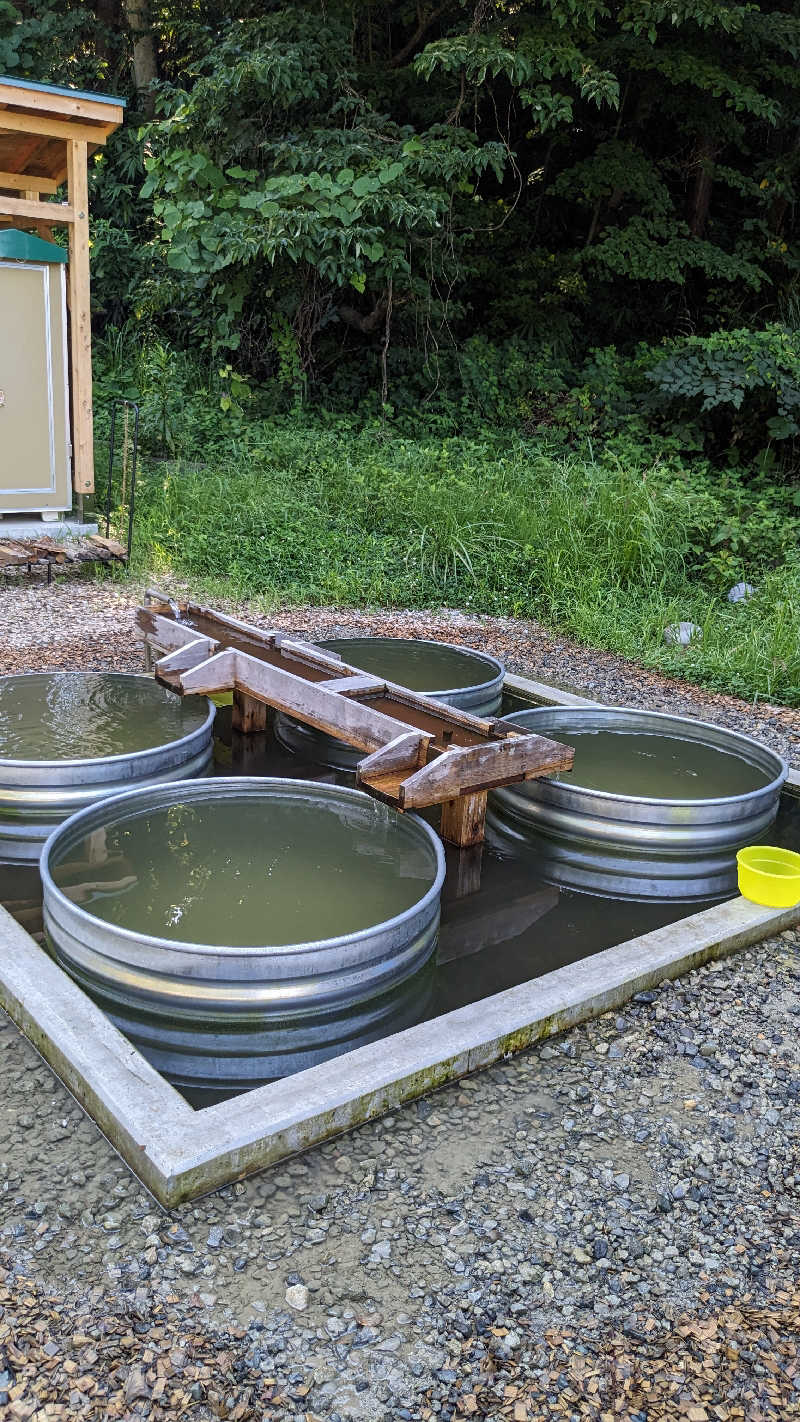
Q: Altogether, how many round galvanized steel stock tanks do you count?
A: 4